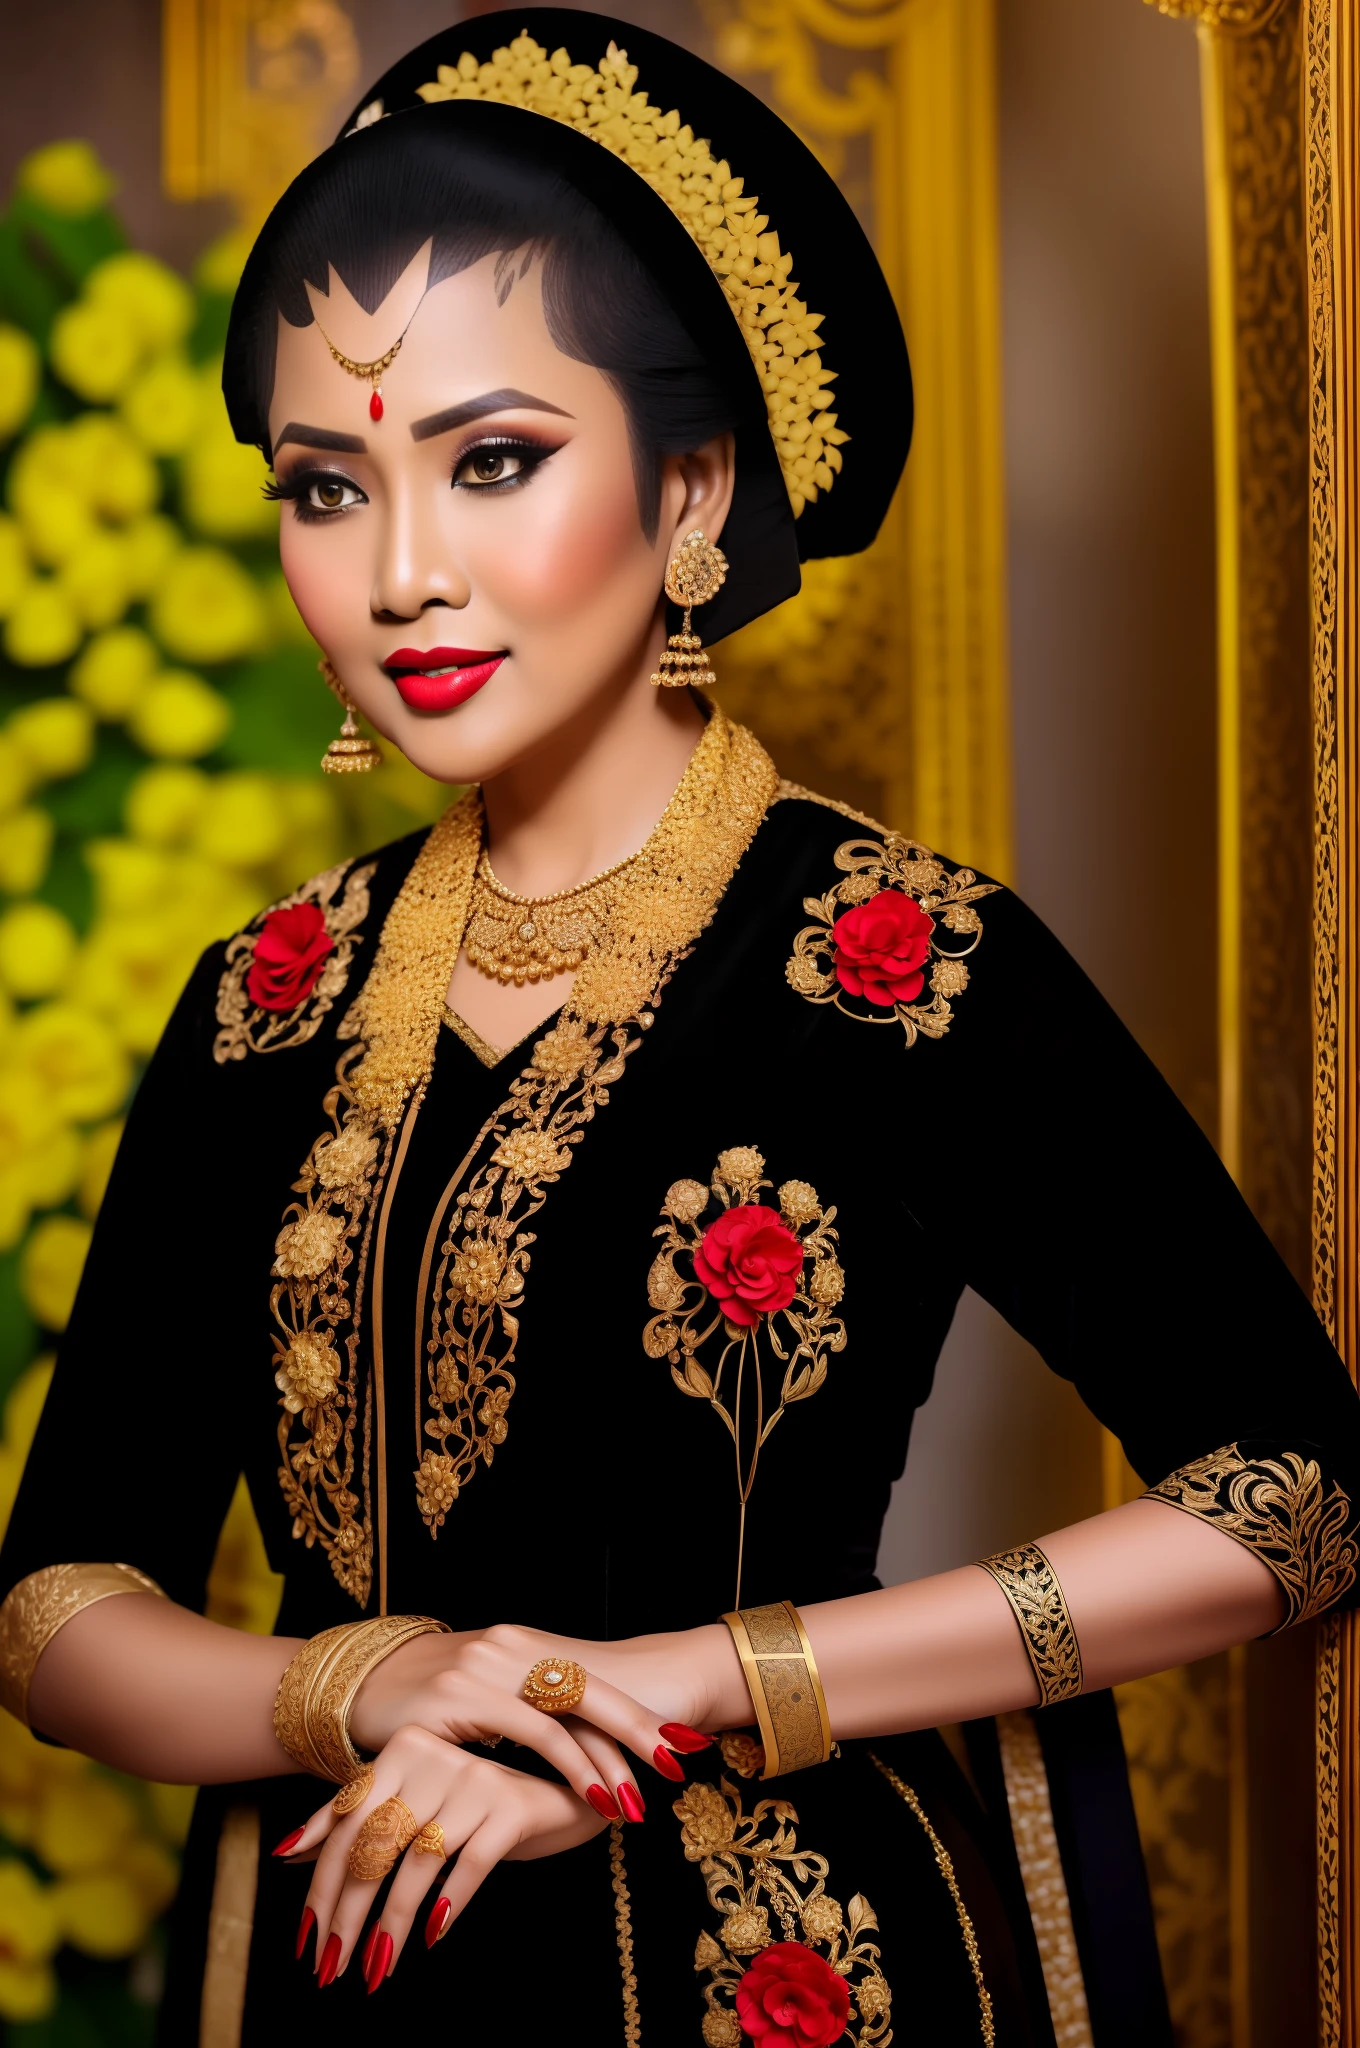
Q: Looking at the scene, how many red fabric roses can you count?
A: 4